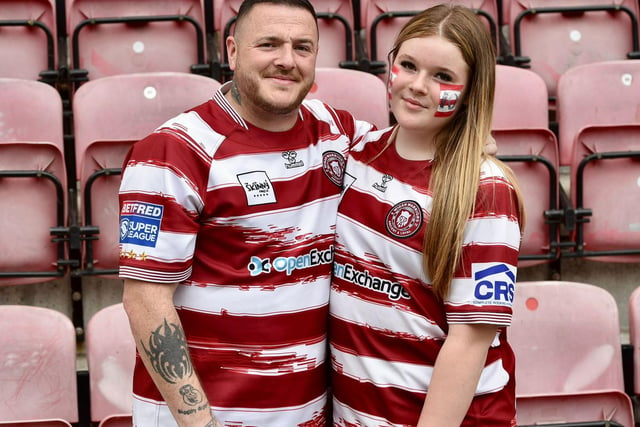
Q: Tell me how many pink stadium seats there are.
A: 14